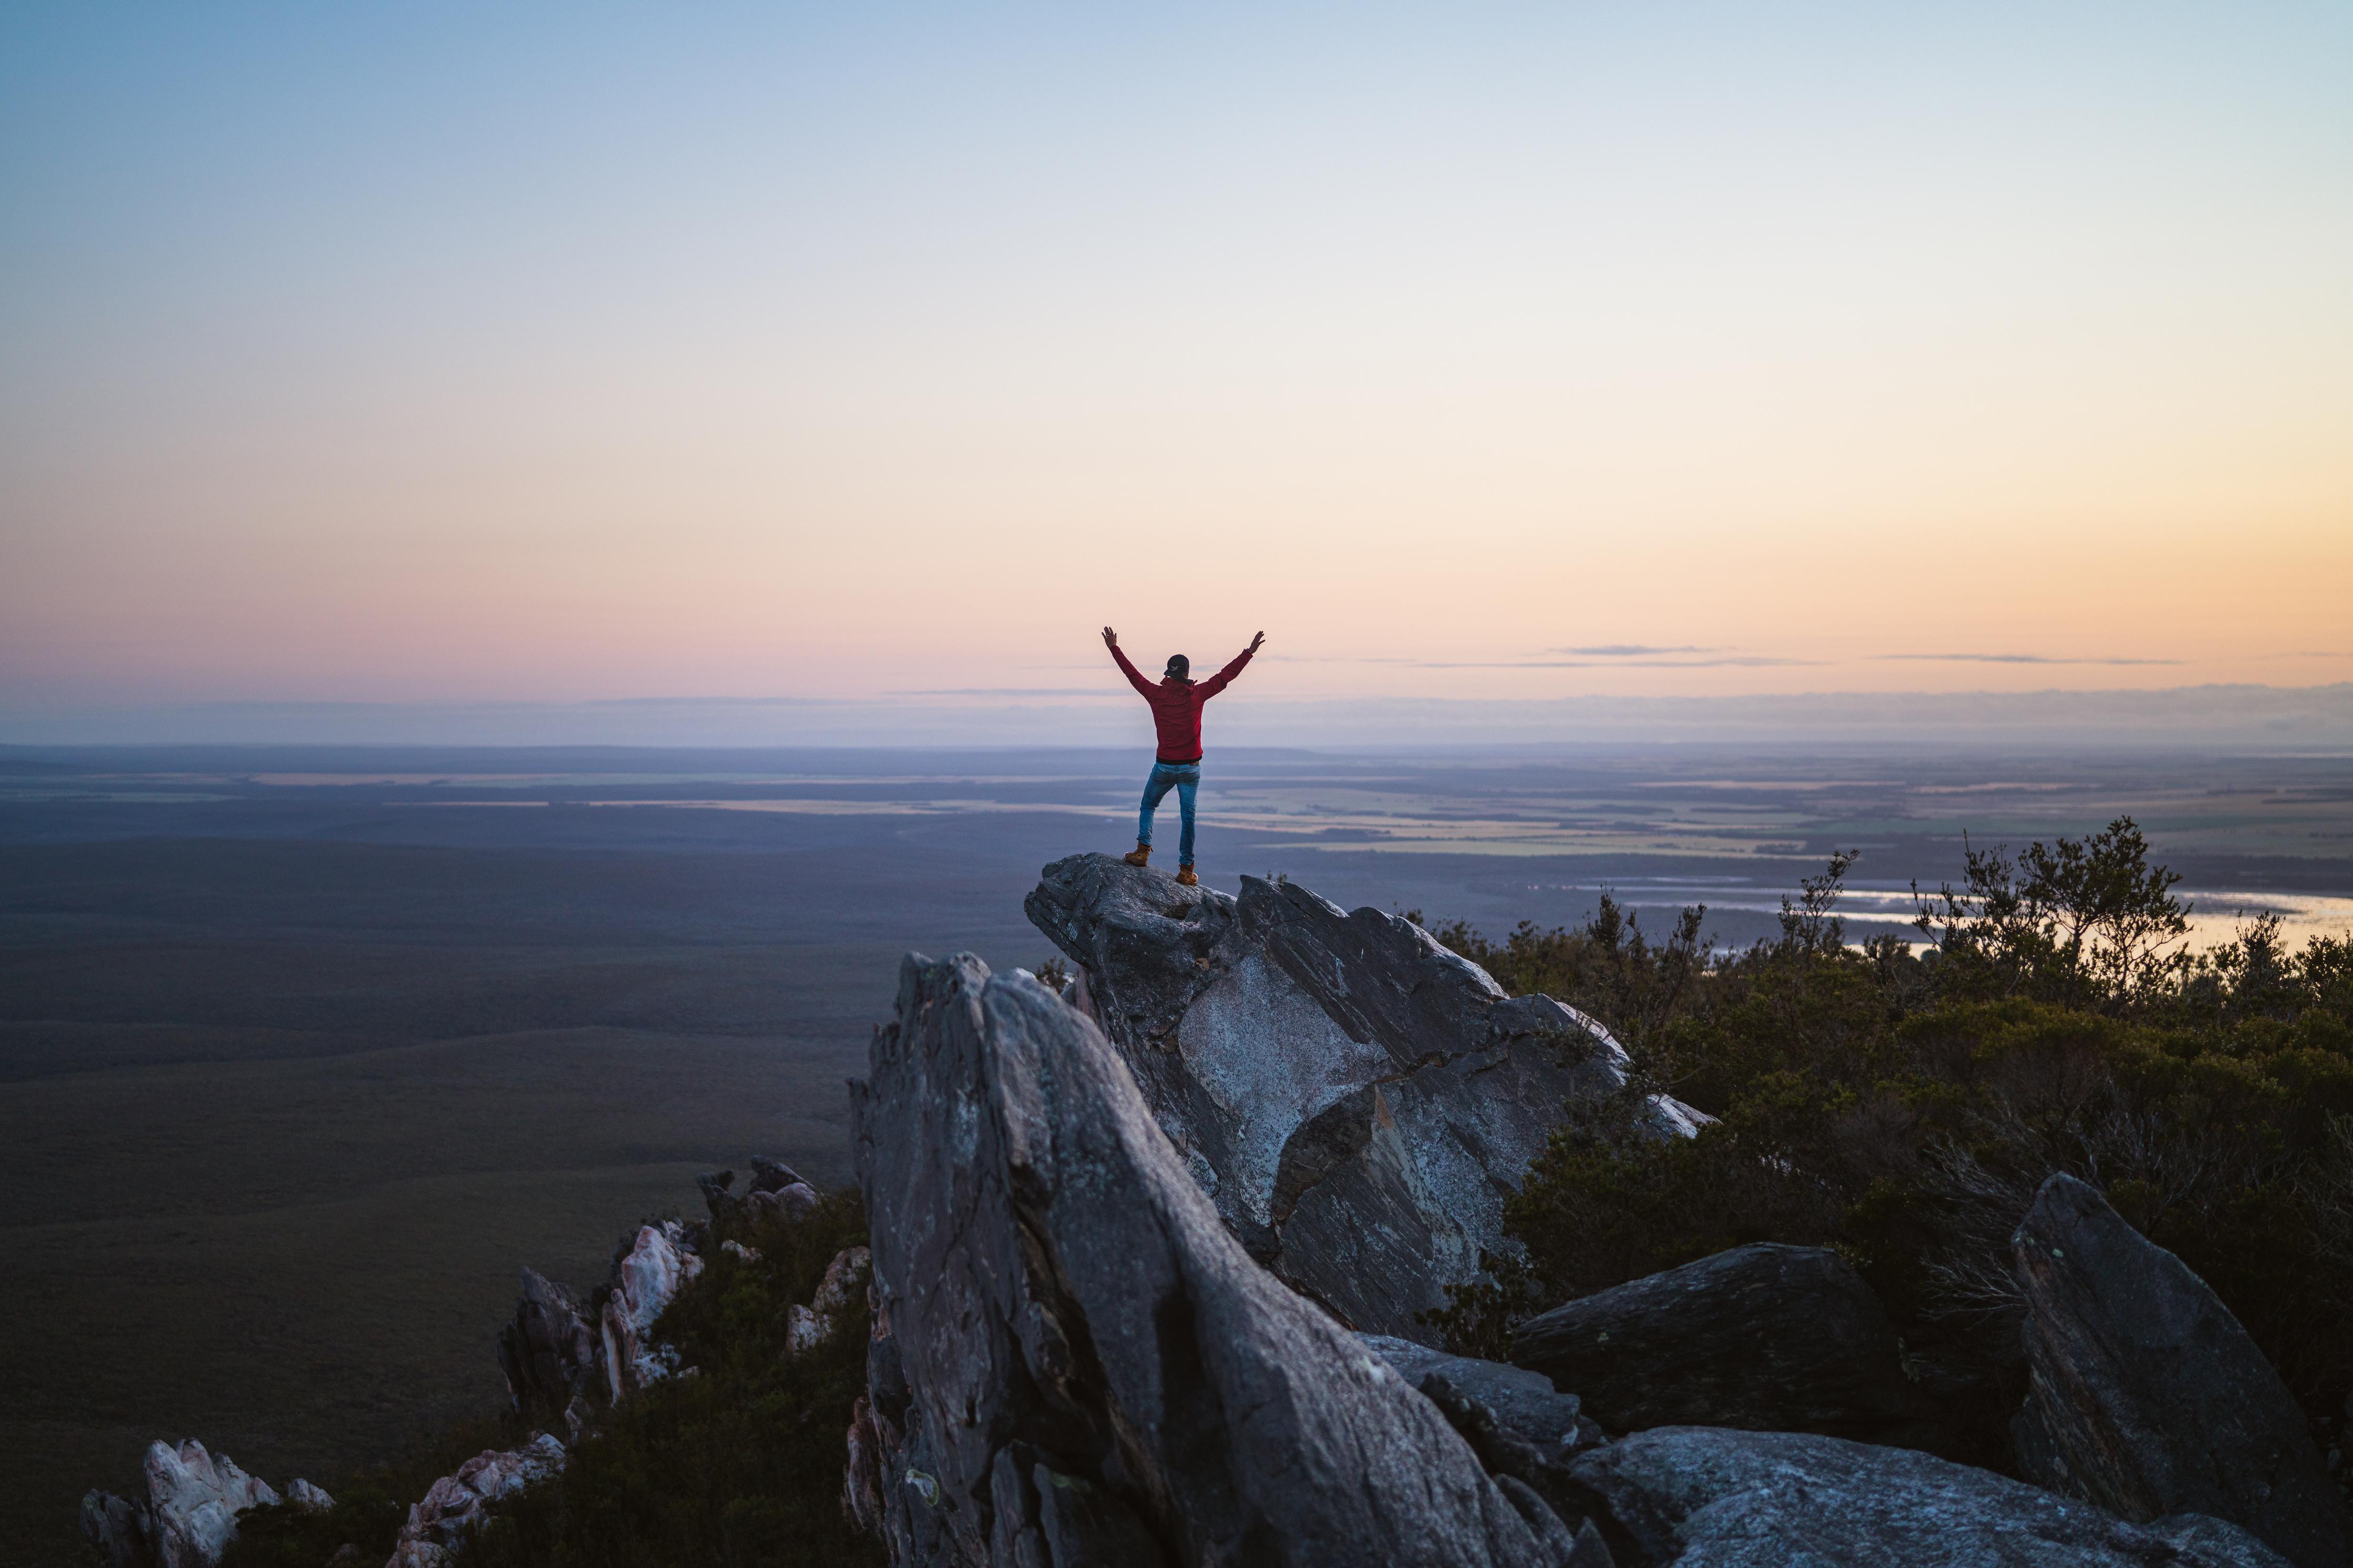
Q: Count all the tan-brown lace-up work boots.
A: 2